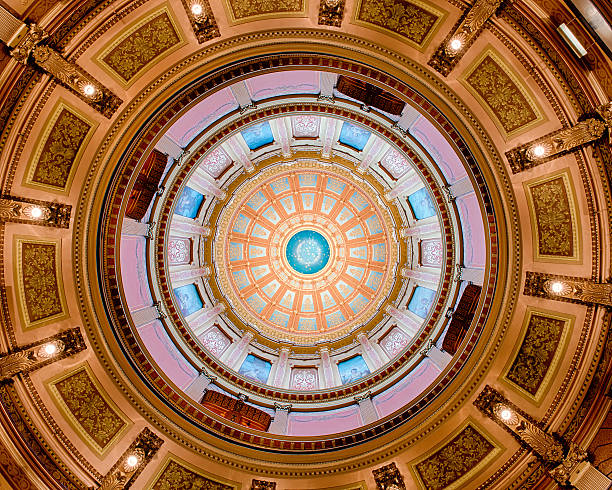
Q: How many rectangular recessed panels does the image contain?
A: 12